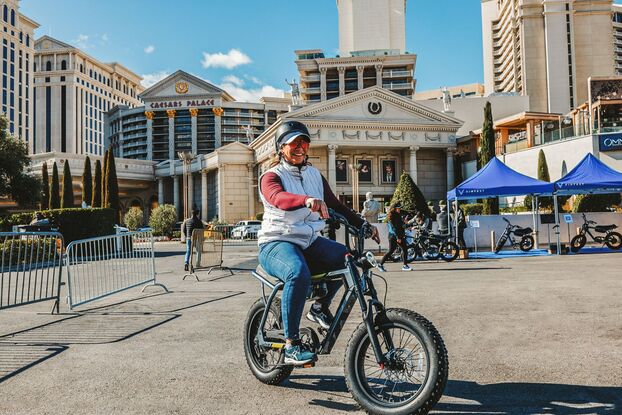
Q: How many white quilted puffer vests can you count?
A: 1